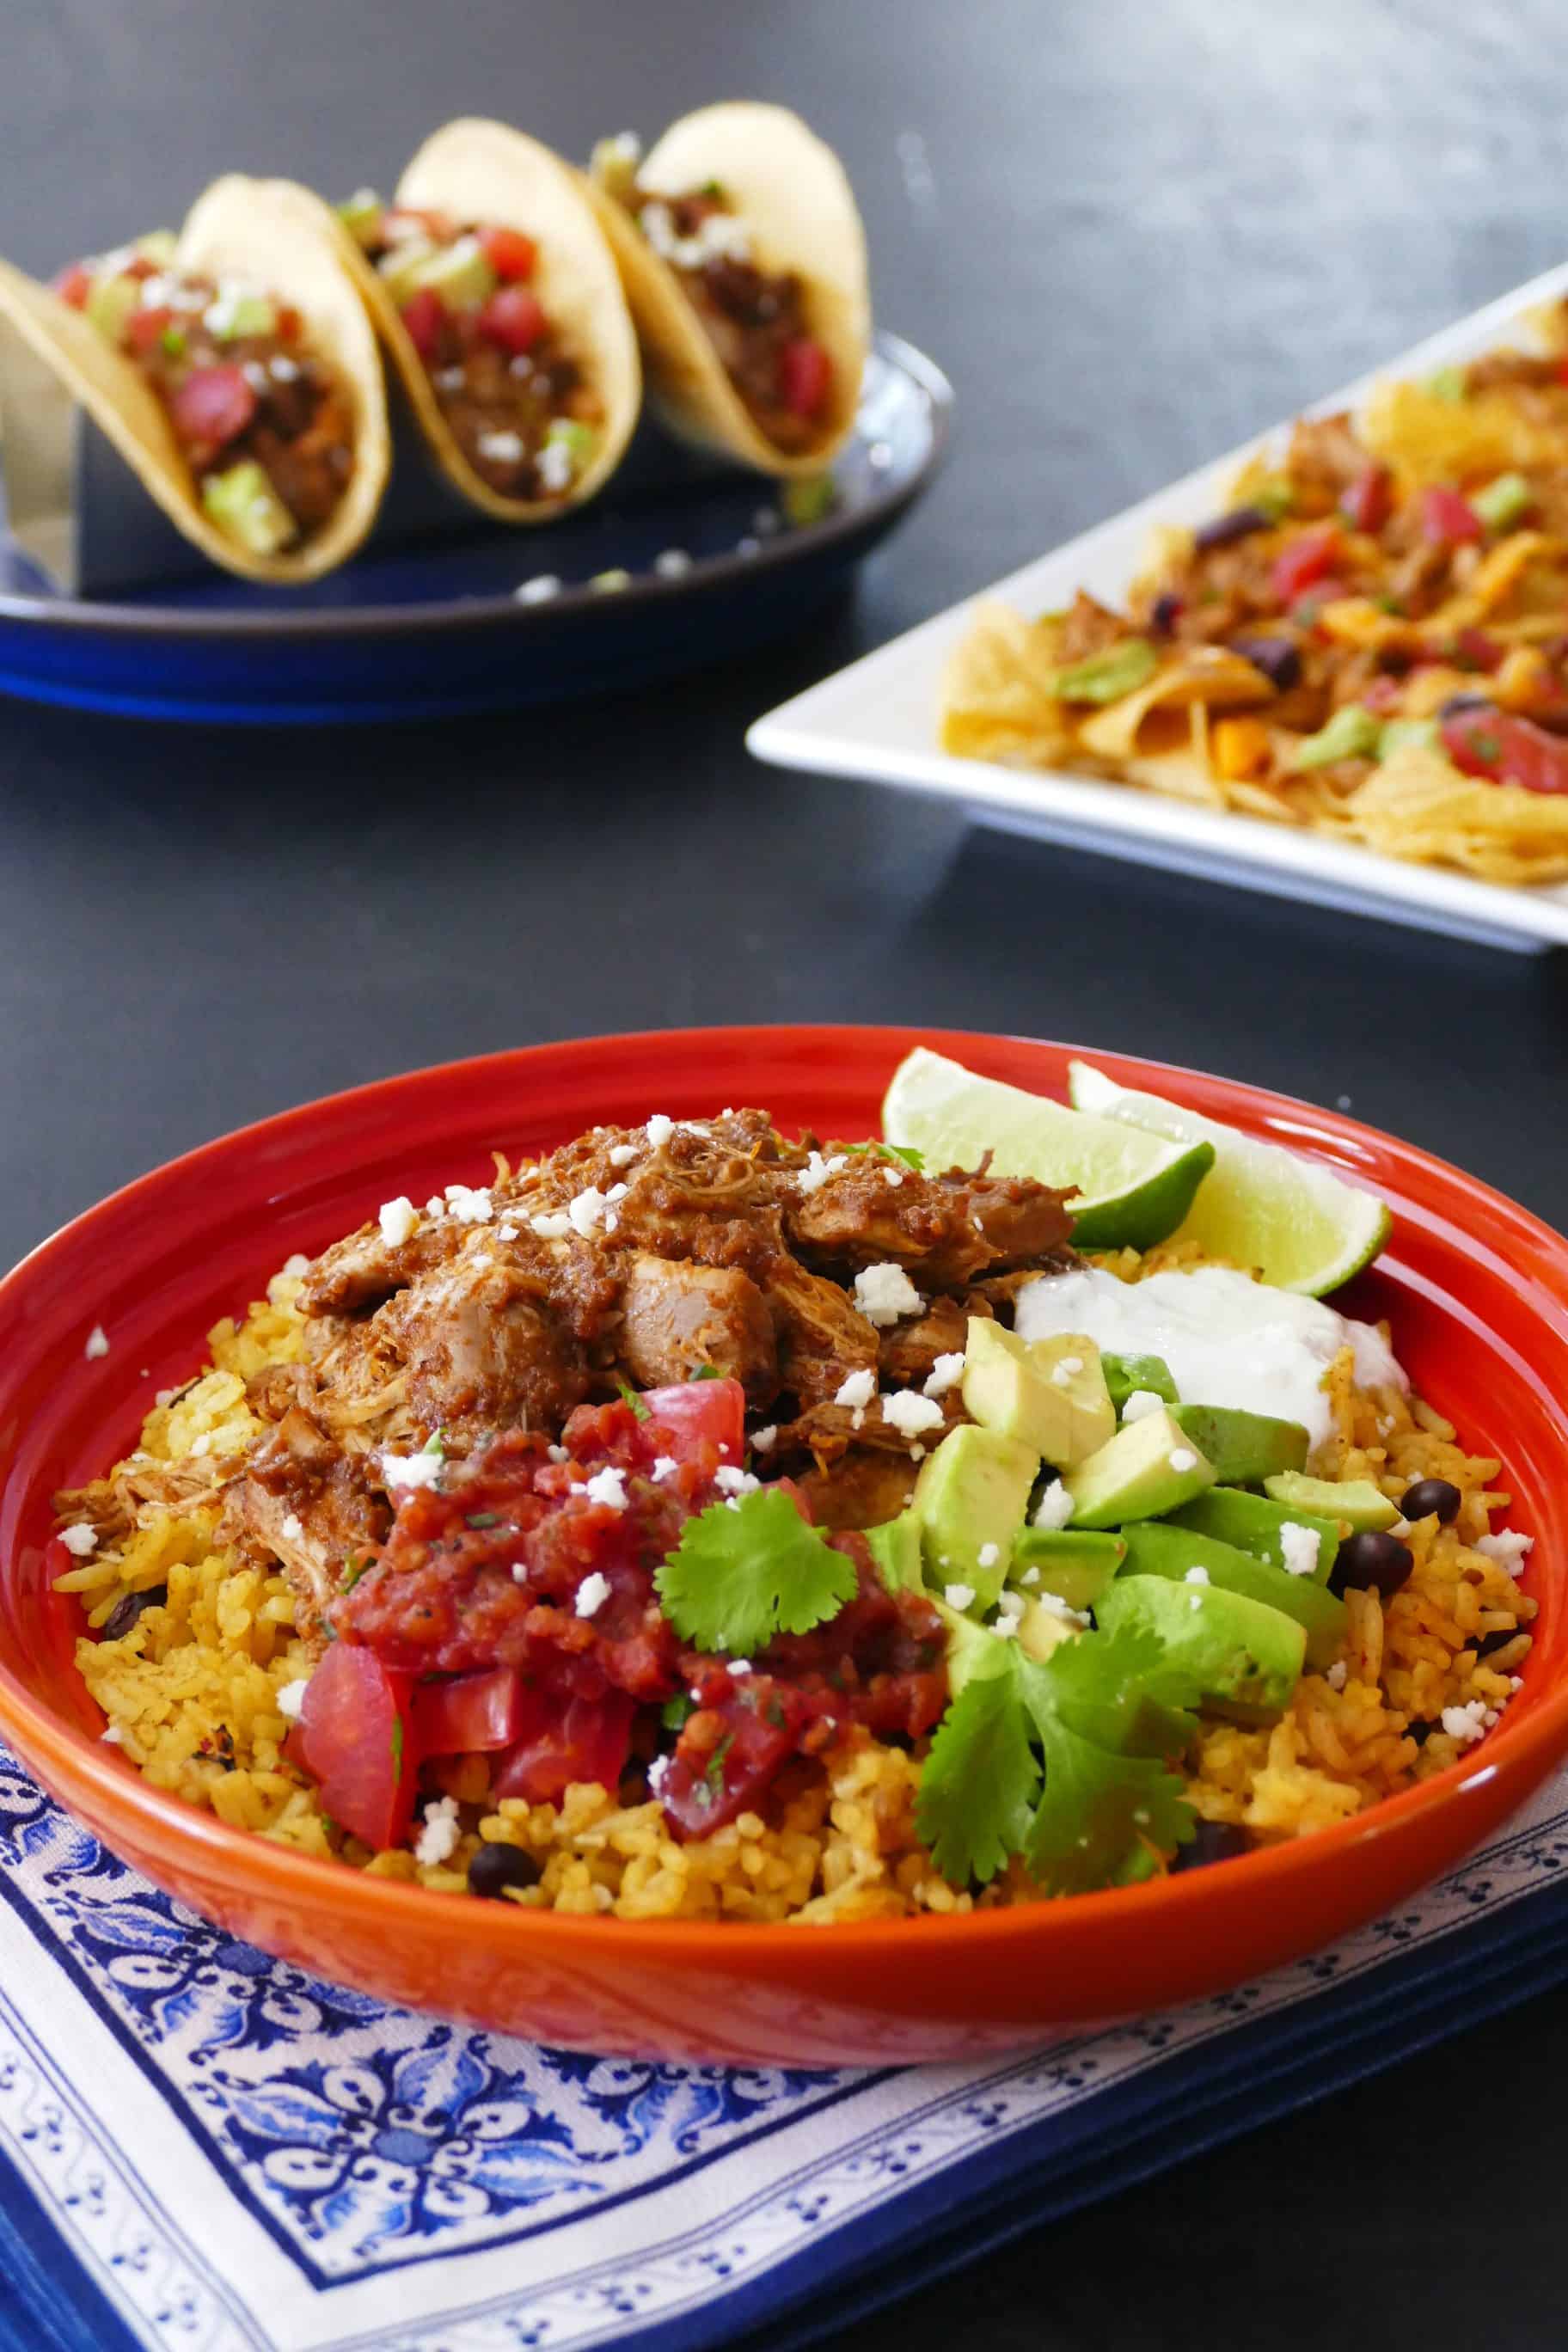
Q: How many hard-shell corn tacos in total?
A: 3